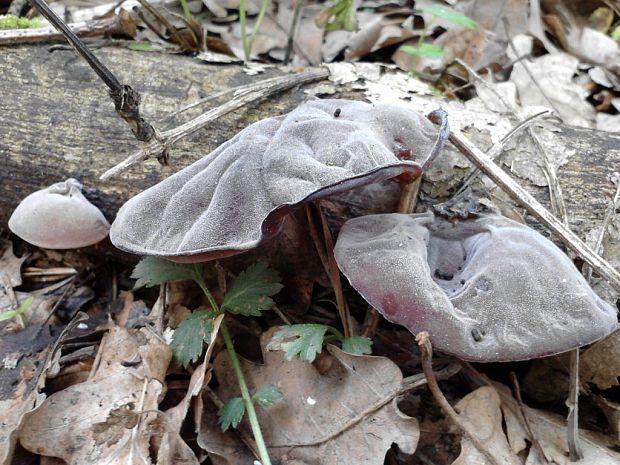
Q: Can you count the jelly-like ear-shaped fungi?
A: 3